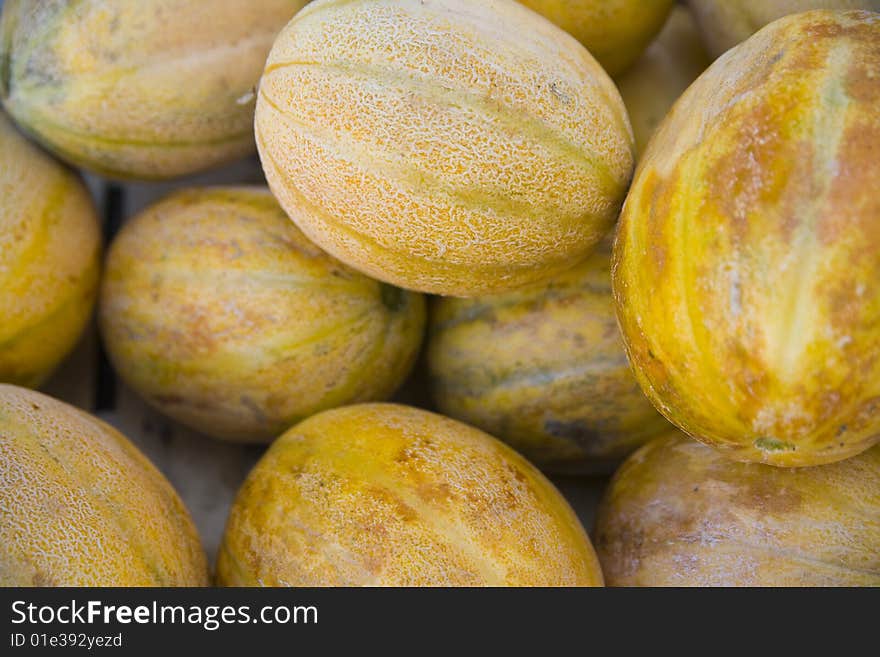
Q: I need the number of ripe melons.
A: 12